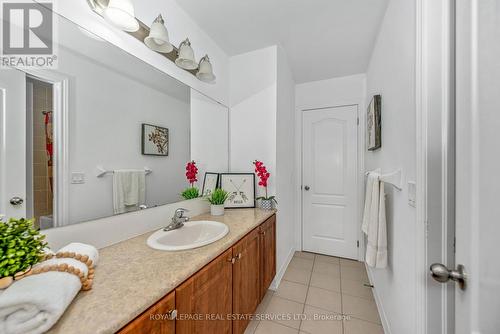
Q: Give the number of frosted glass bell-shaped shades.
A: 4